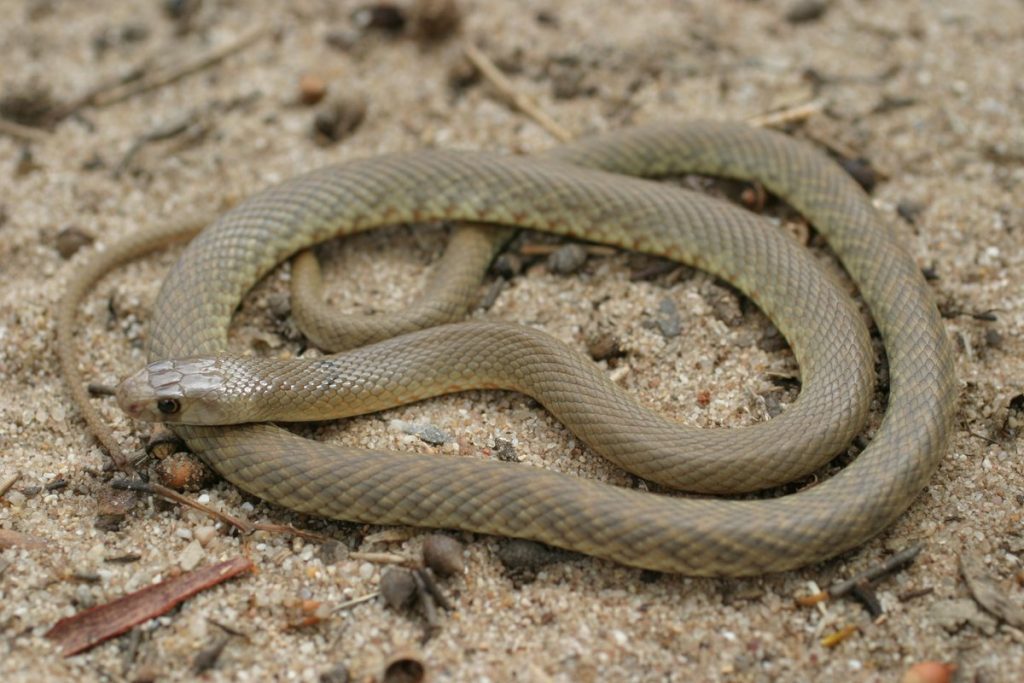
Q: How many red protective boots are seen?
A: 0